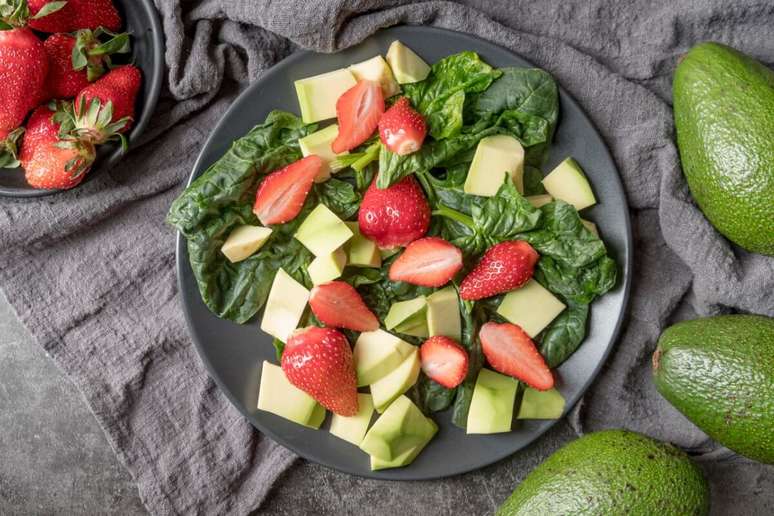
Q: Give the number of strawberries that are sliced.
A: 6